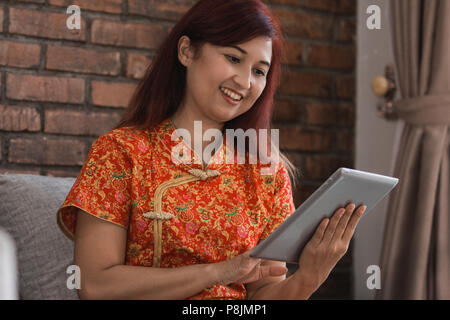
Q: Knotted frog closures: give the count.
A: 2